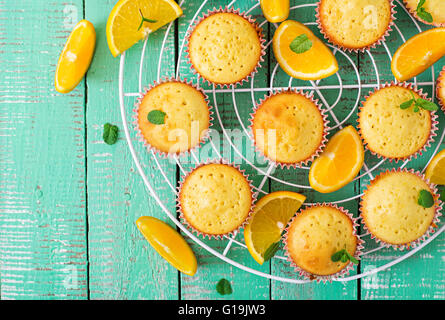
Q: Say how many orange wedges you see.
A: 9